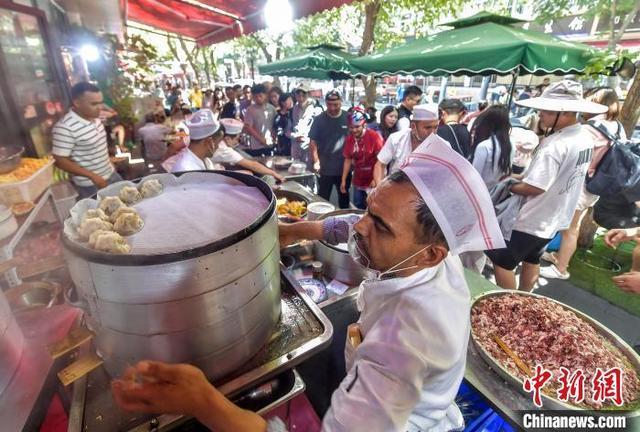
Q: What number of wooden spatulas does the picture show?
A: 1